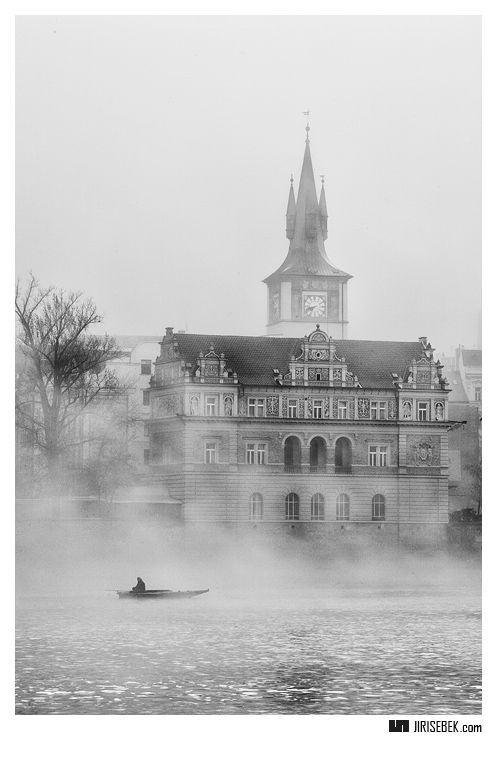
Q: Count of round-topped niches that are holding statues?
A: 4